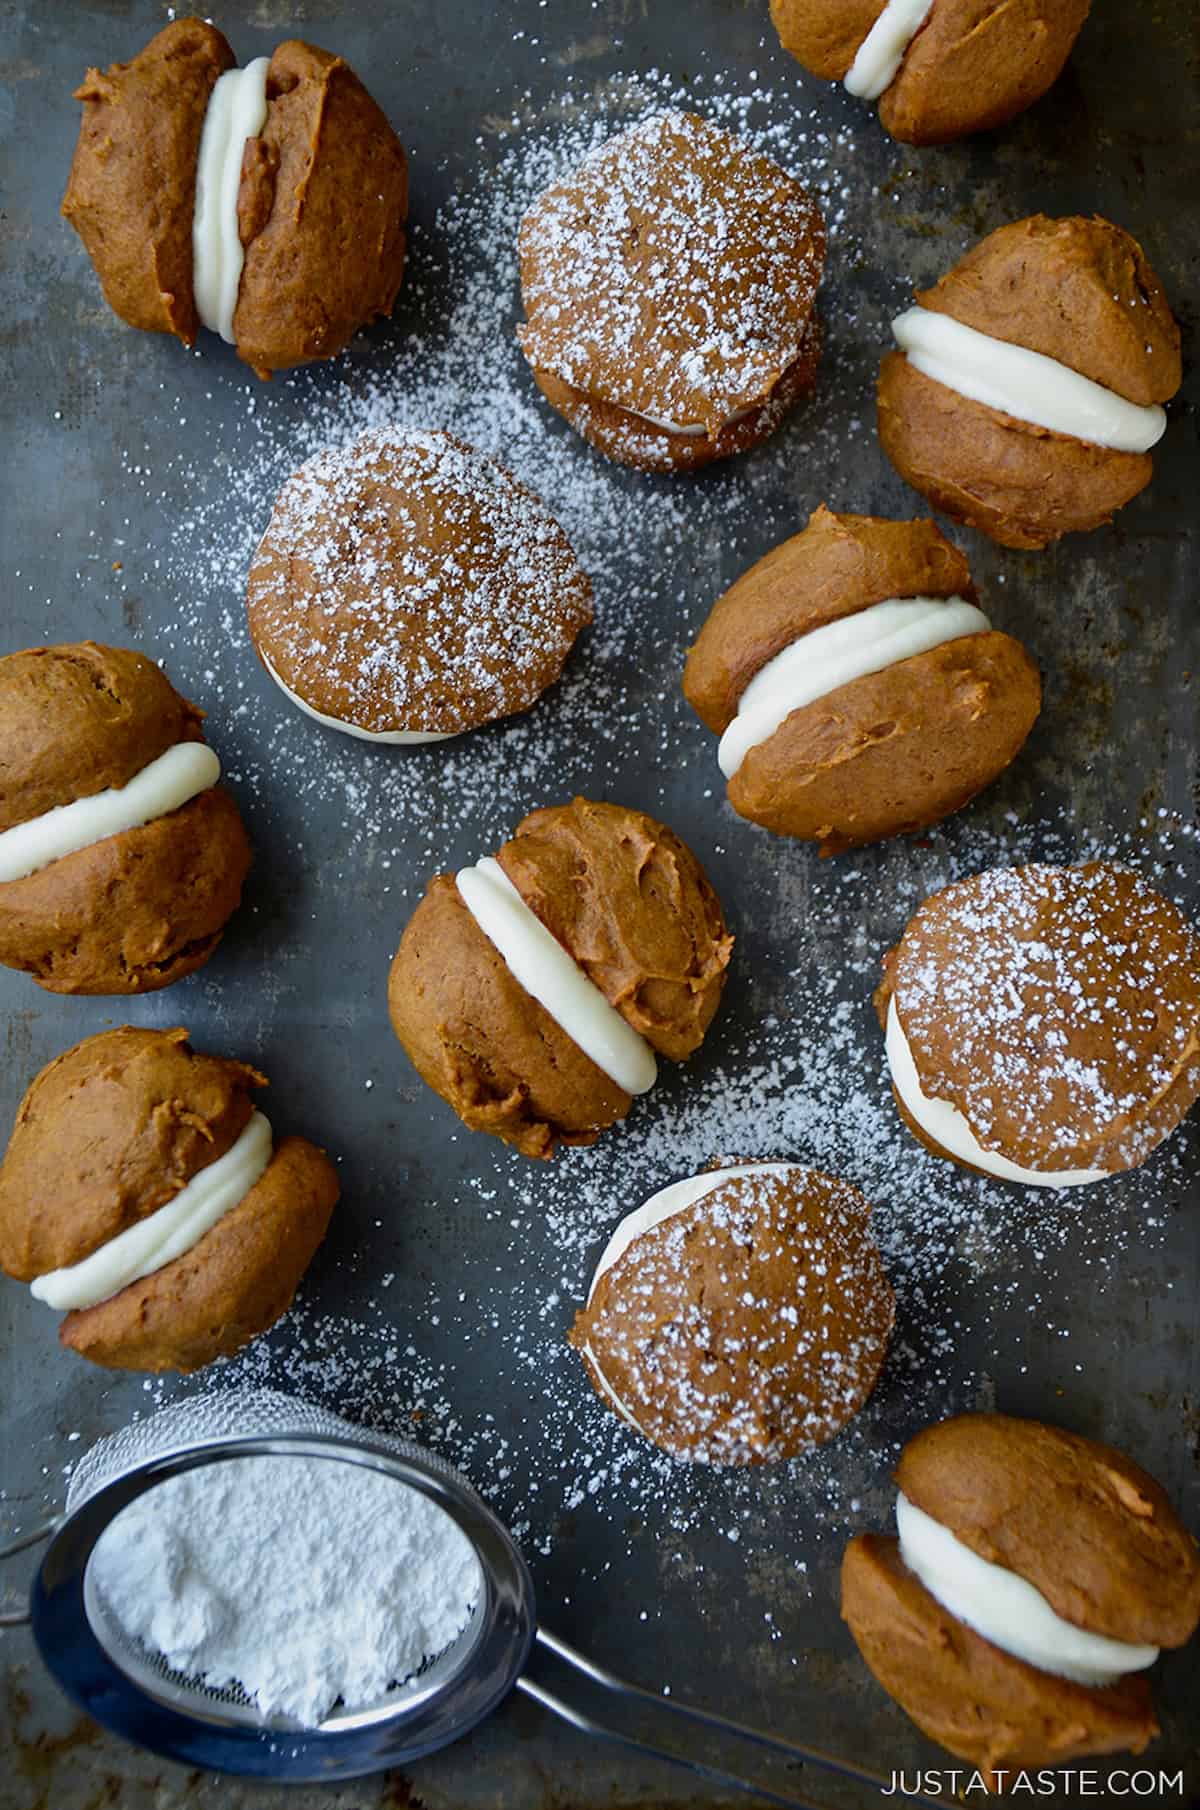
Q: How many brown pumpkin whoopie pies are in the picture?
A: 12